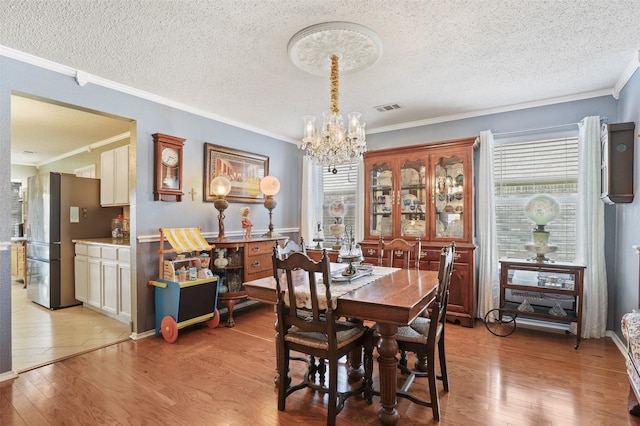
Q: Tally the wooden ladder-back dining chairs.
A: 4